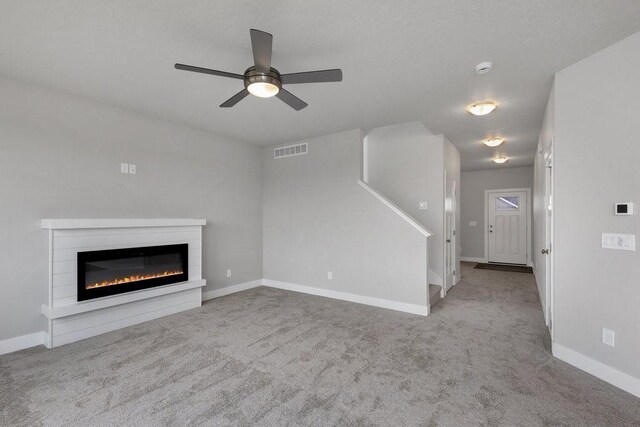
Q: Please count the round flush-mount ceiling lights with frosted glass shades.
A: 3